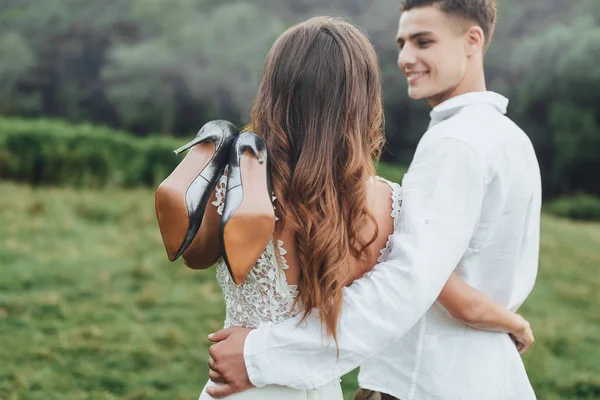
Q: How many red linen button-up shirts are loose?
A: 0